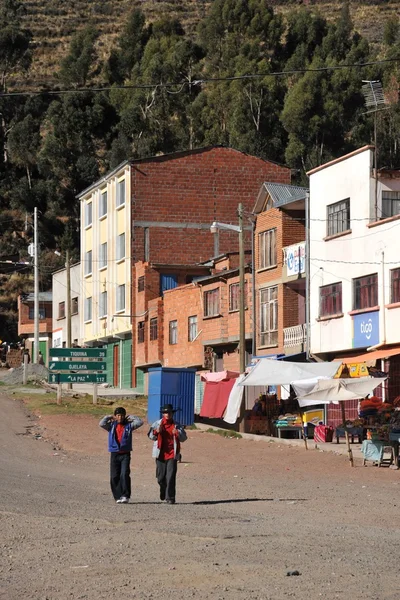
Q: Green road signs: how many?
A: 3